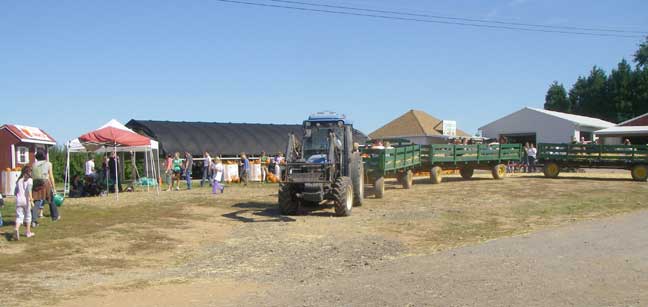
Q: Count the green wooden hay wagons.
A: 3